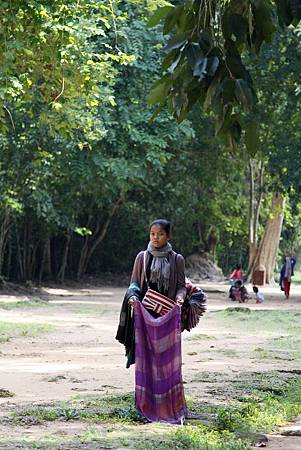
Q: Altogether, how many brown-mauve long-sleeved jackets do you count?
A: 1